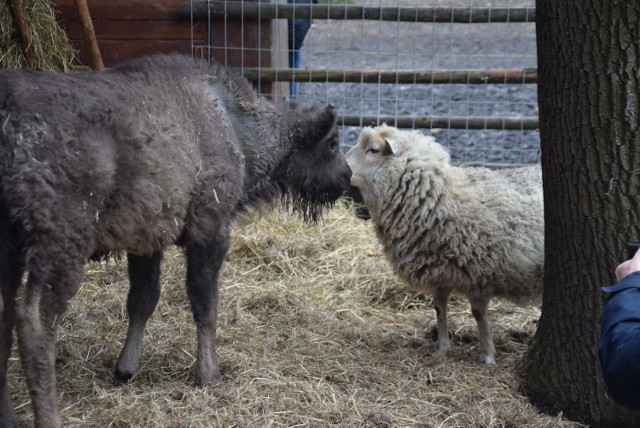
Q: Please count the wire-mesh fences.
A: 1